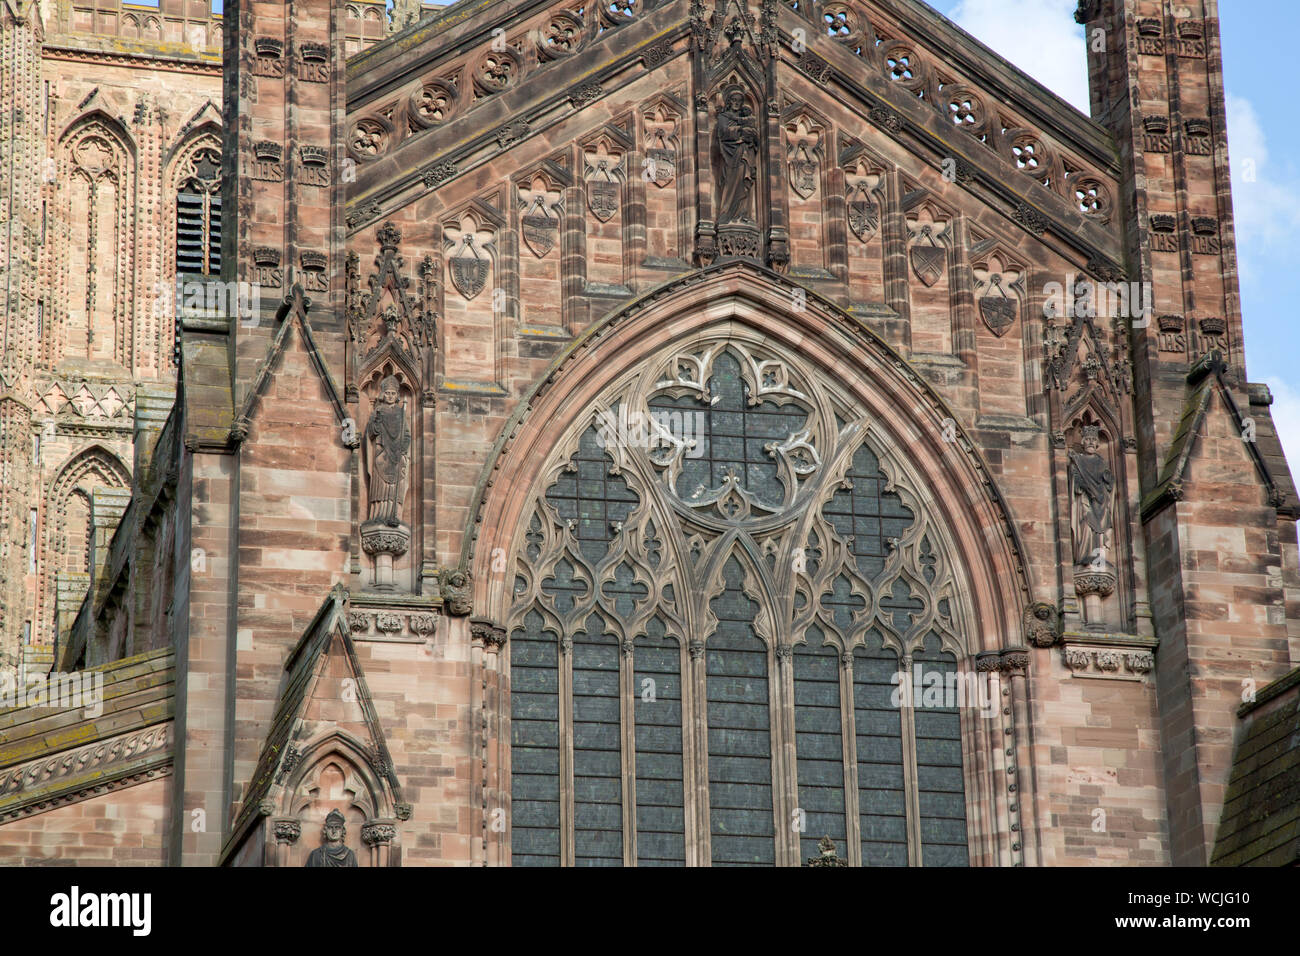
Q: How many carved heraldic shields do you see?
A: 8